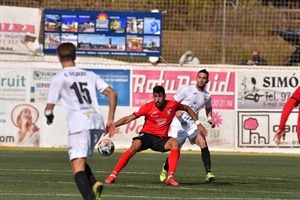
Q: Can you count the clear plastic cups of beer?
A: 0